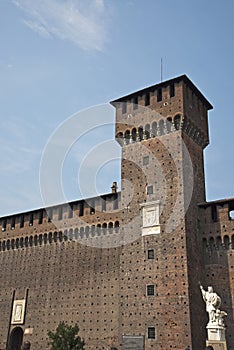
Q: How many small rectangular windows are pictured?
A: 5